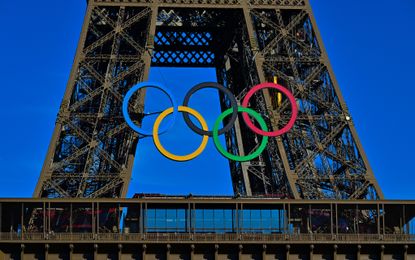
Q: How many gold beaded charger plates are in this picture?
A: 0